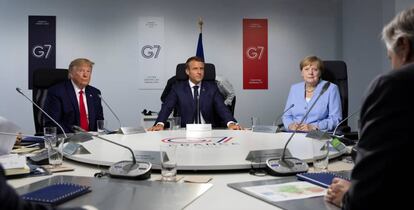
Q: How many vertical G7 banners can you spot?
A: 3